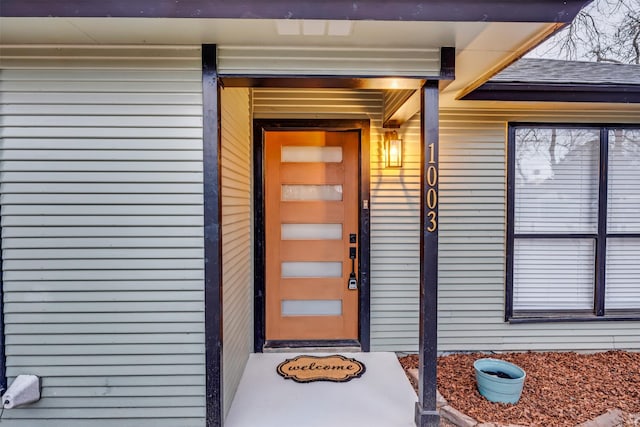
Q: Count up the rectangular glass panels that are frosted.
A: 5